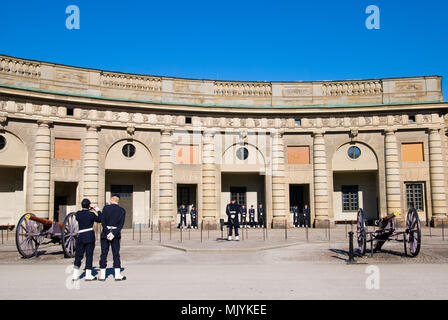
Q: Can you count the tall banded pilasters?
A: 8